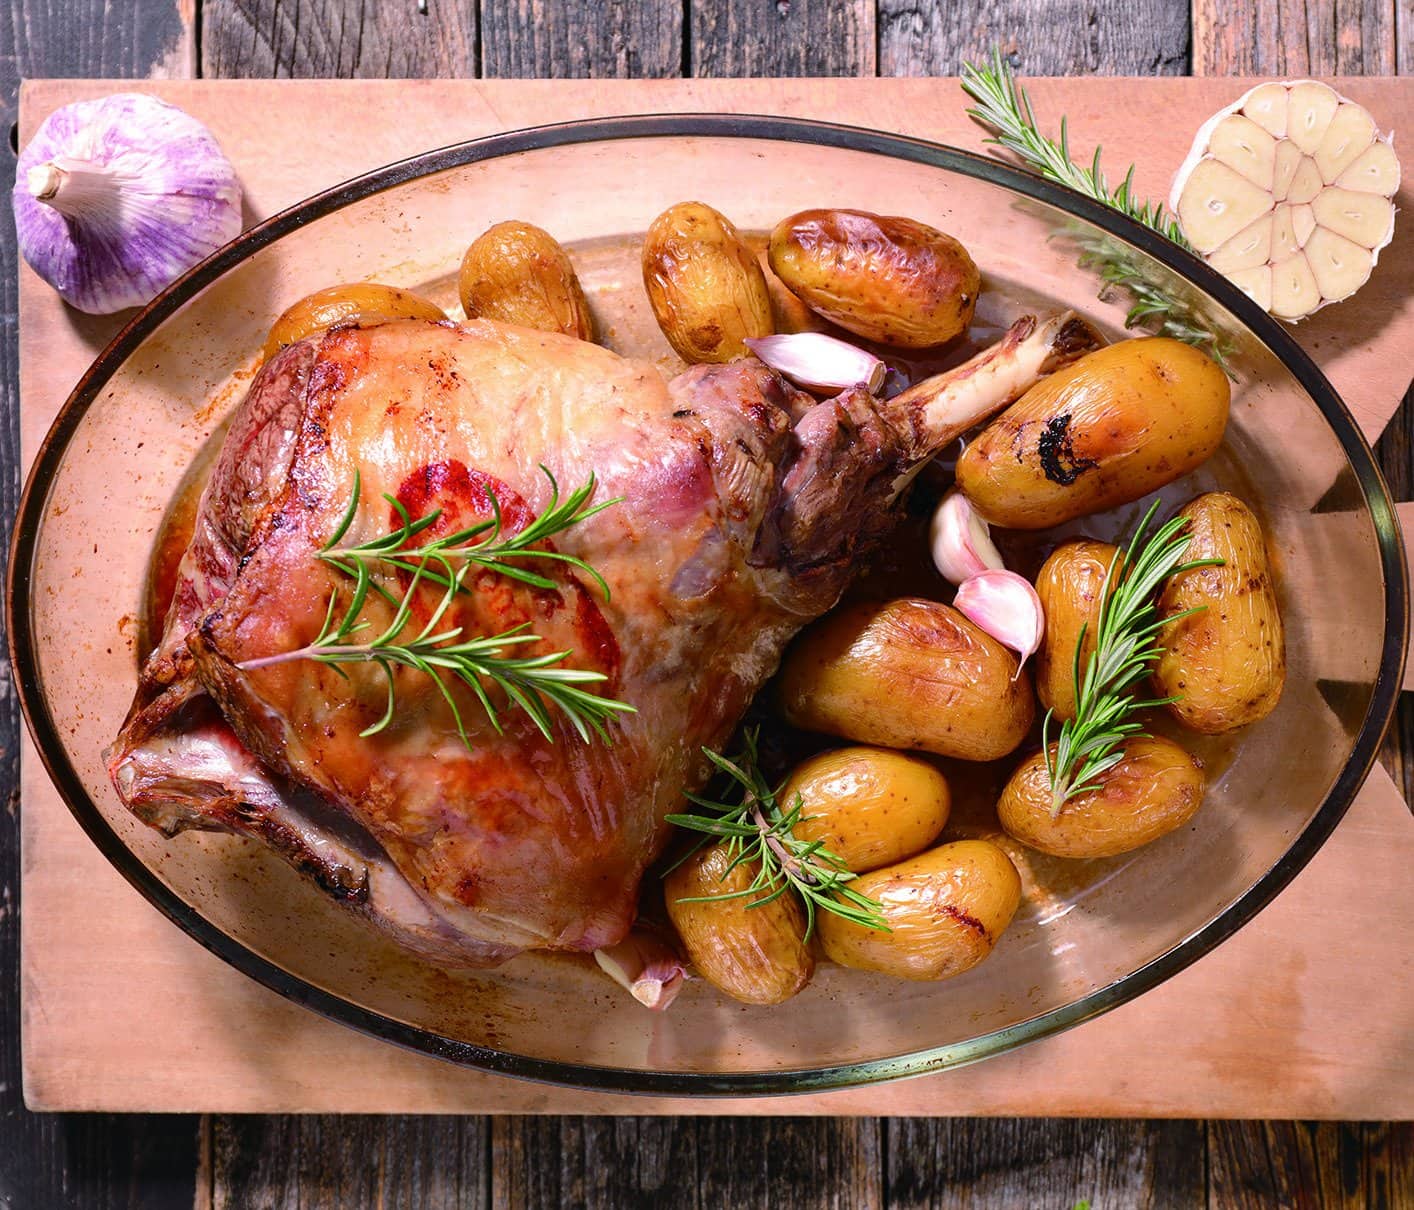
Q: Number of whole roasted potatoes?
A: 12